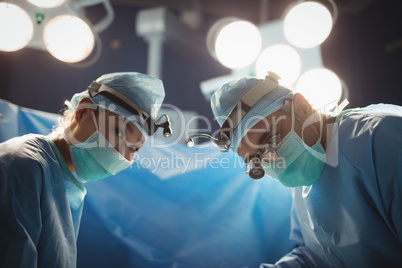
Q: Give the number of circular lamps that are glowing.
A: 7